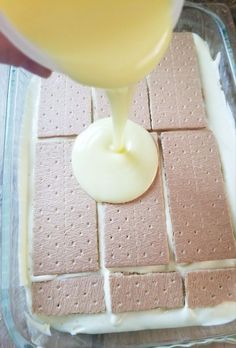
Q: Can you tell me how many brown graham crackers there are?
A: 9